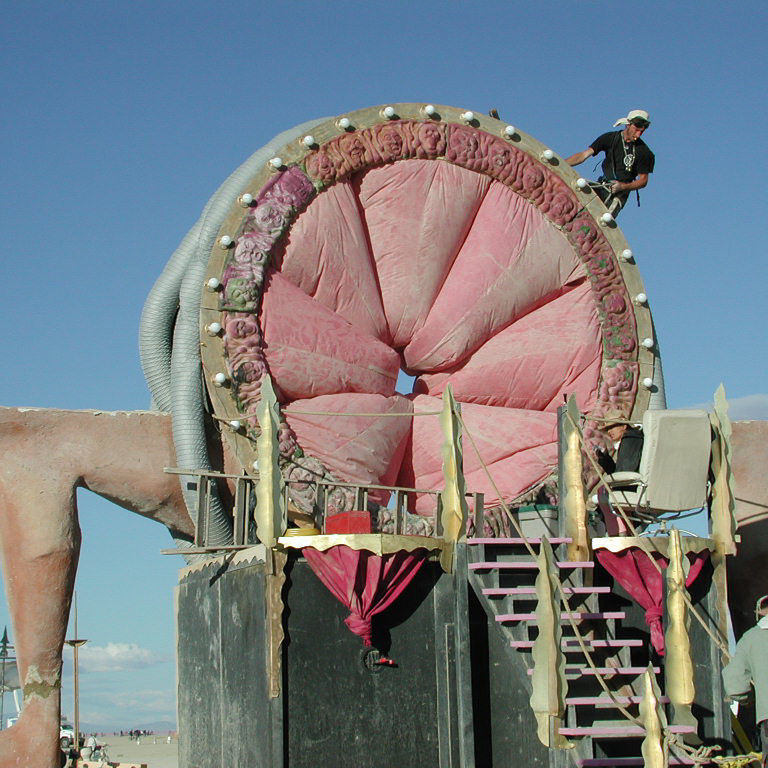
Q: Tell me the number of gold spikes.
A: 7